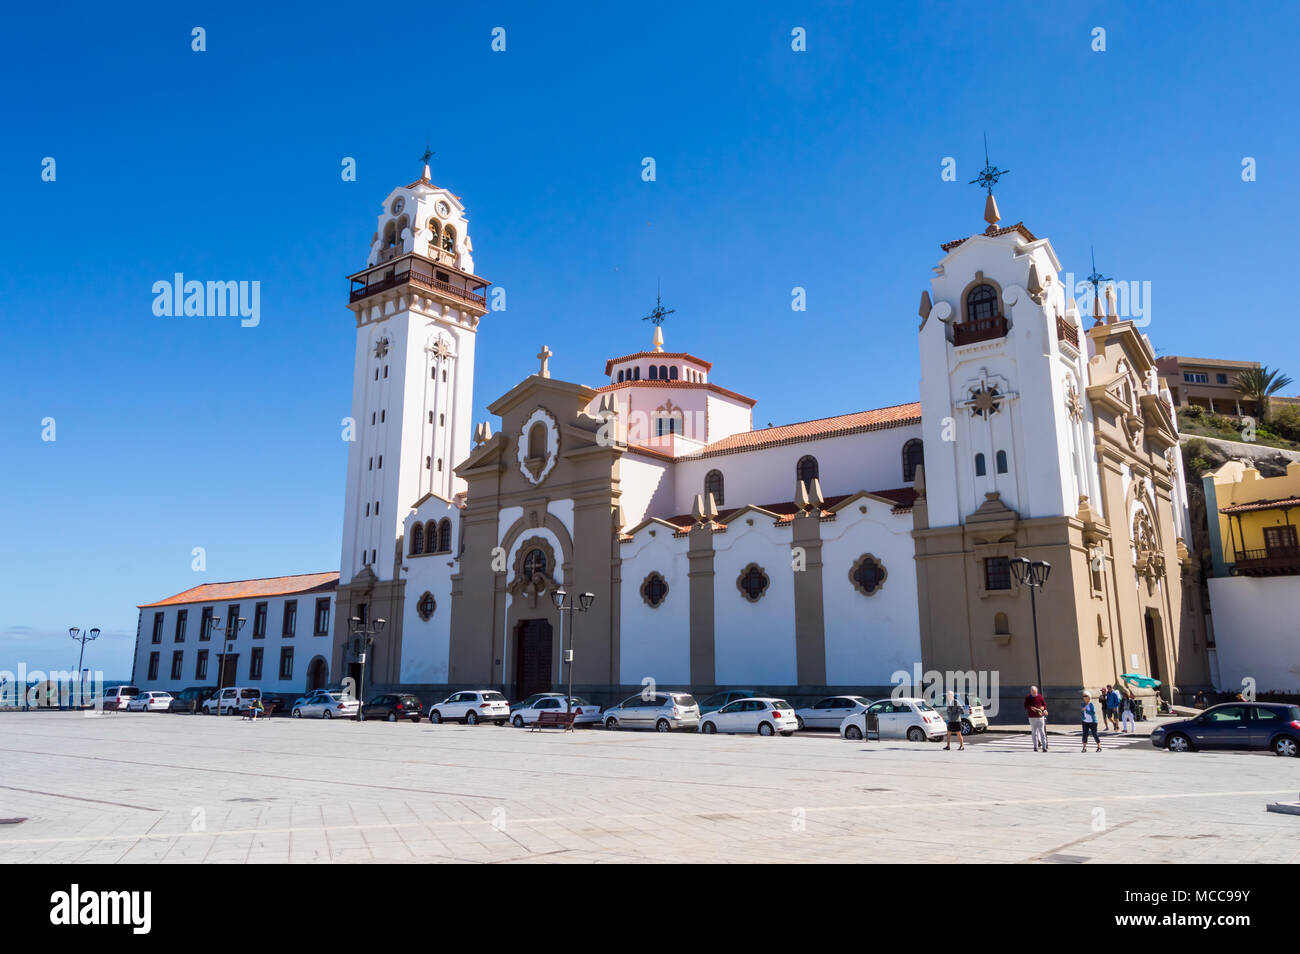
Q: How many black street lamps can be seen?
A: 5